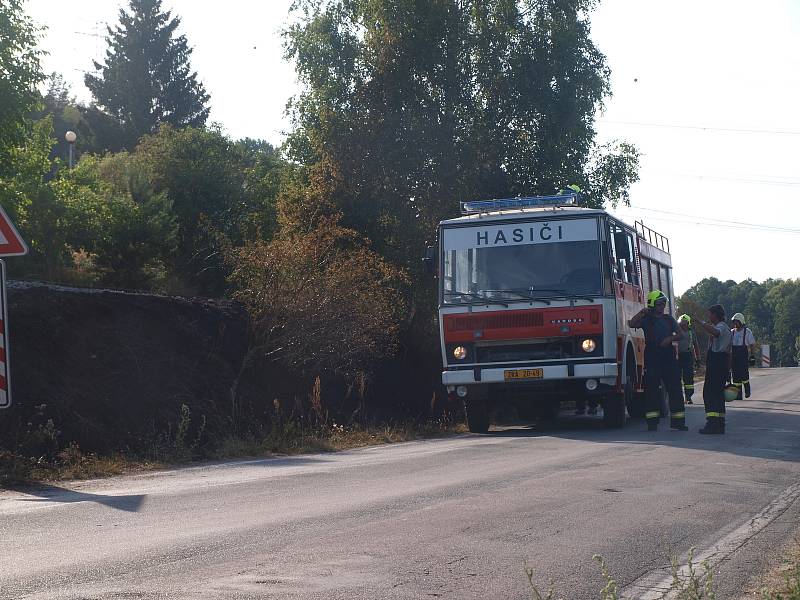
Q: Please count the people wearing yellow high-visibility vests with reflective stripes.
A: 0